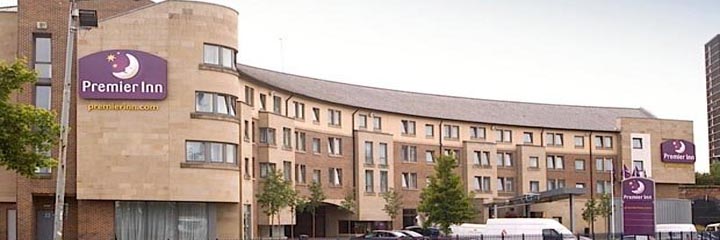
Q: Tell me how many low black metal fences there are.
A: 1